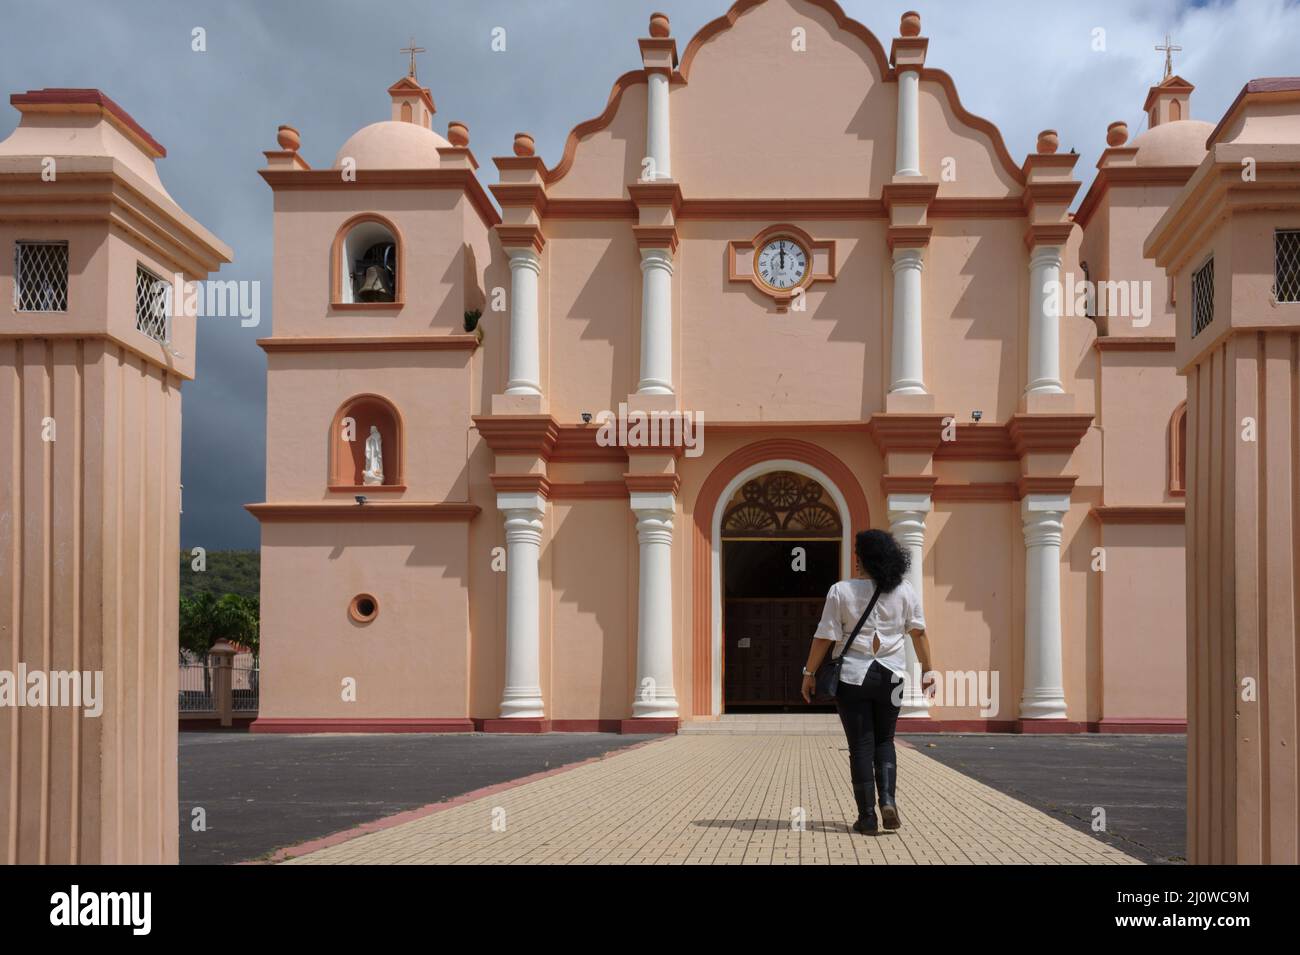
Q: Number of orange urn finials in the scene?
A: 7